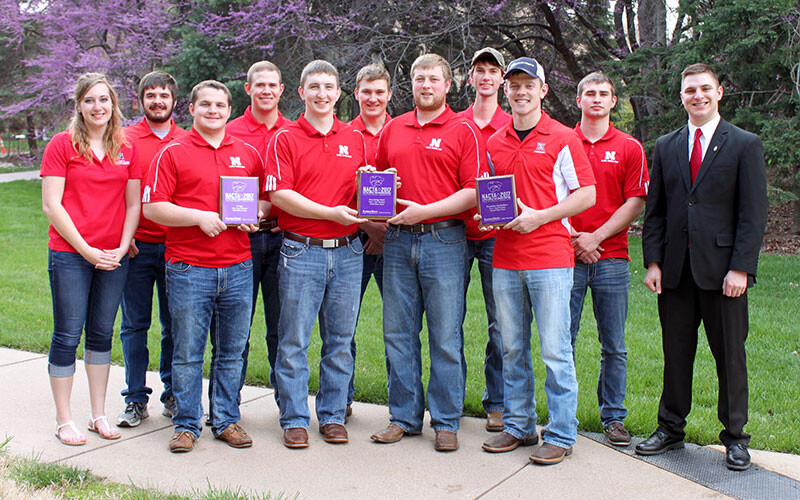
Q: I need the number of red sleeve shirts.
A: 10